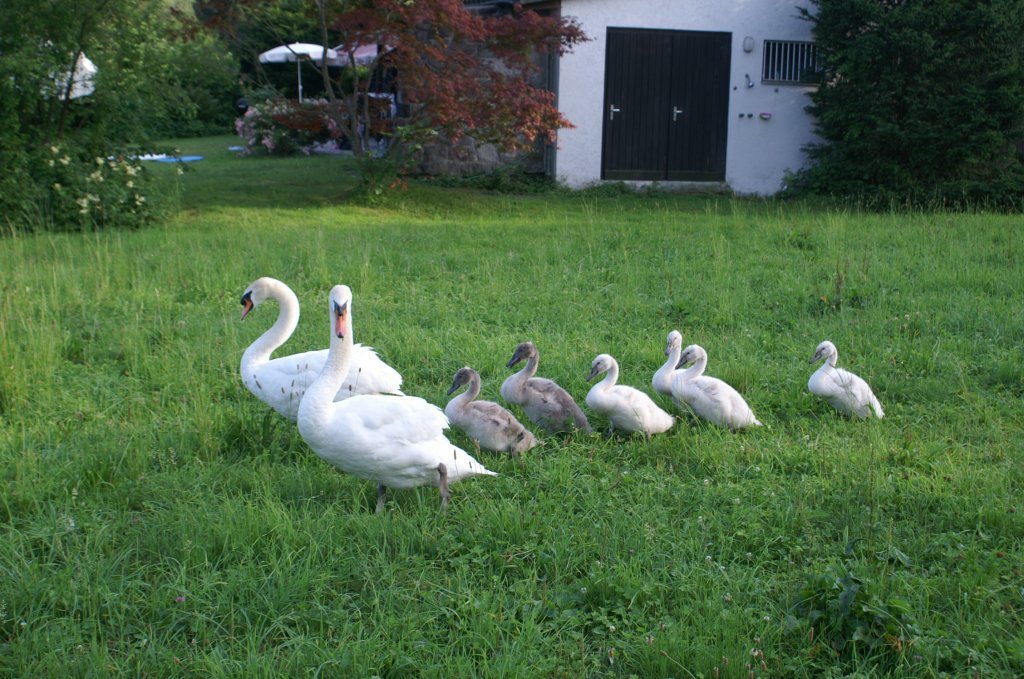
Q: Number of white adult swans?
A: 2